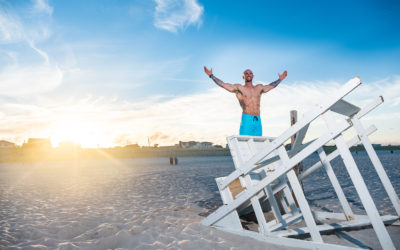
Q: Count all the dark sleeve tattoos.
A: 2